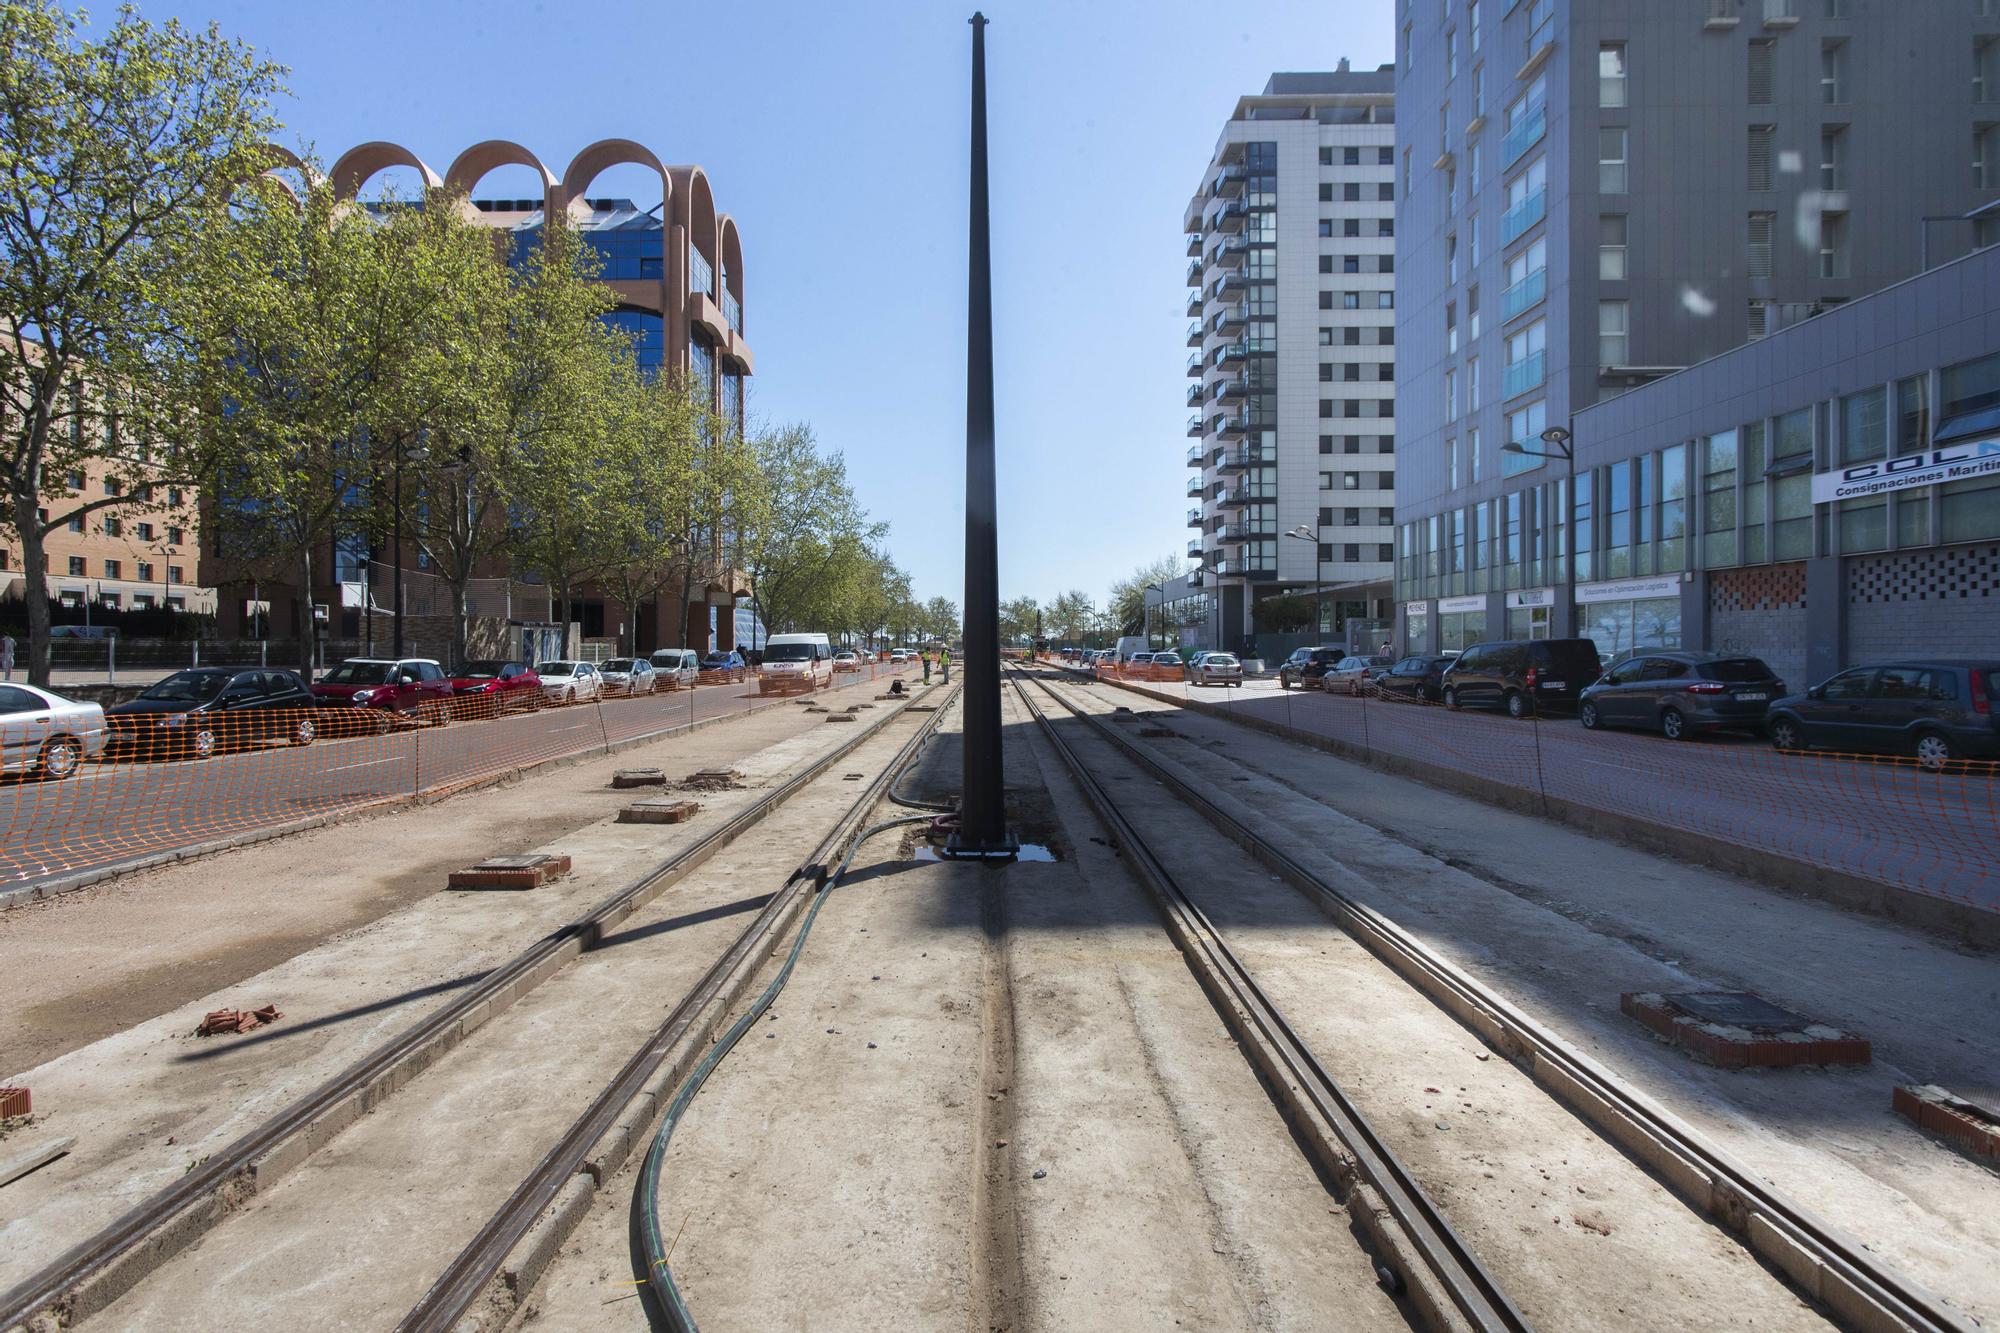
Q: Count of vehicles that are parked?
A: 14